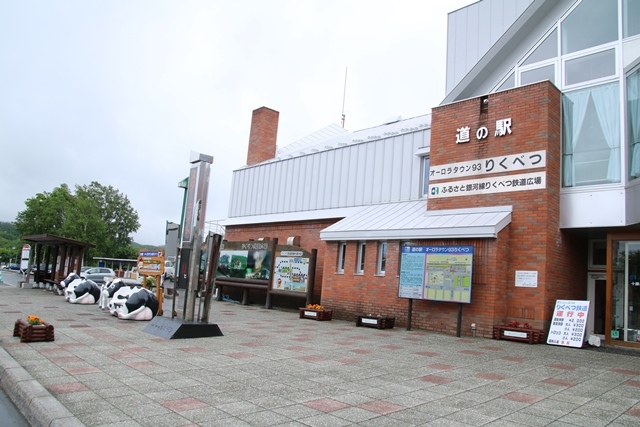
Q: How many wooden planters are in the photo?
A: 4